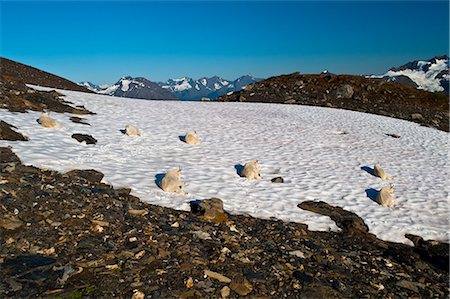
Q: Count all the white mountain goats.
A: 7